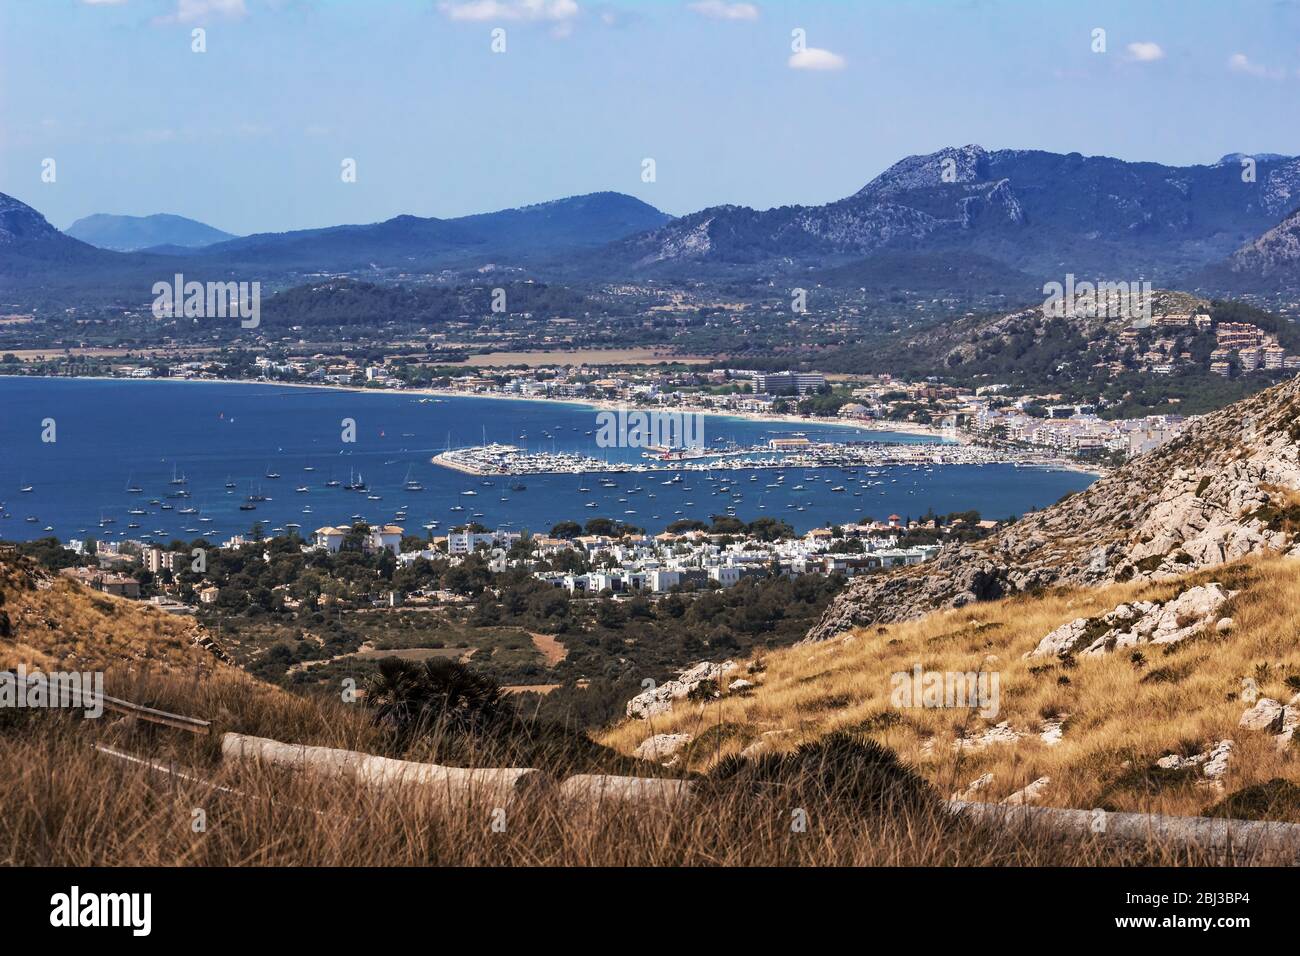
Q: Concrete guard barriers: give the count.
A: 3